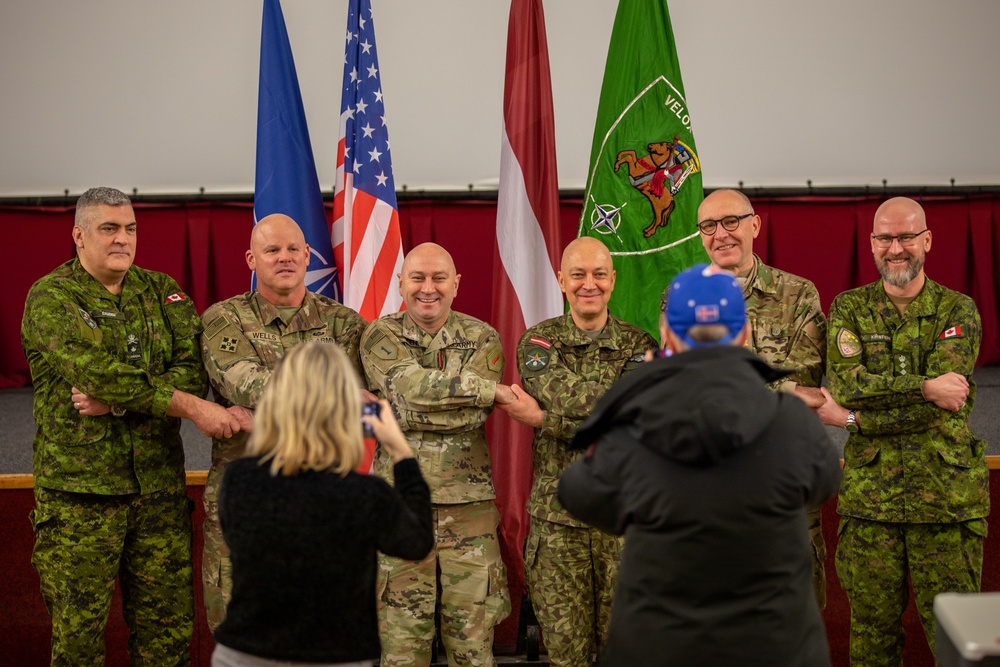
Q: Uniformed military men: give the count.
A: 6